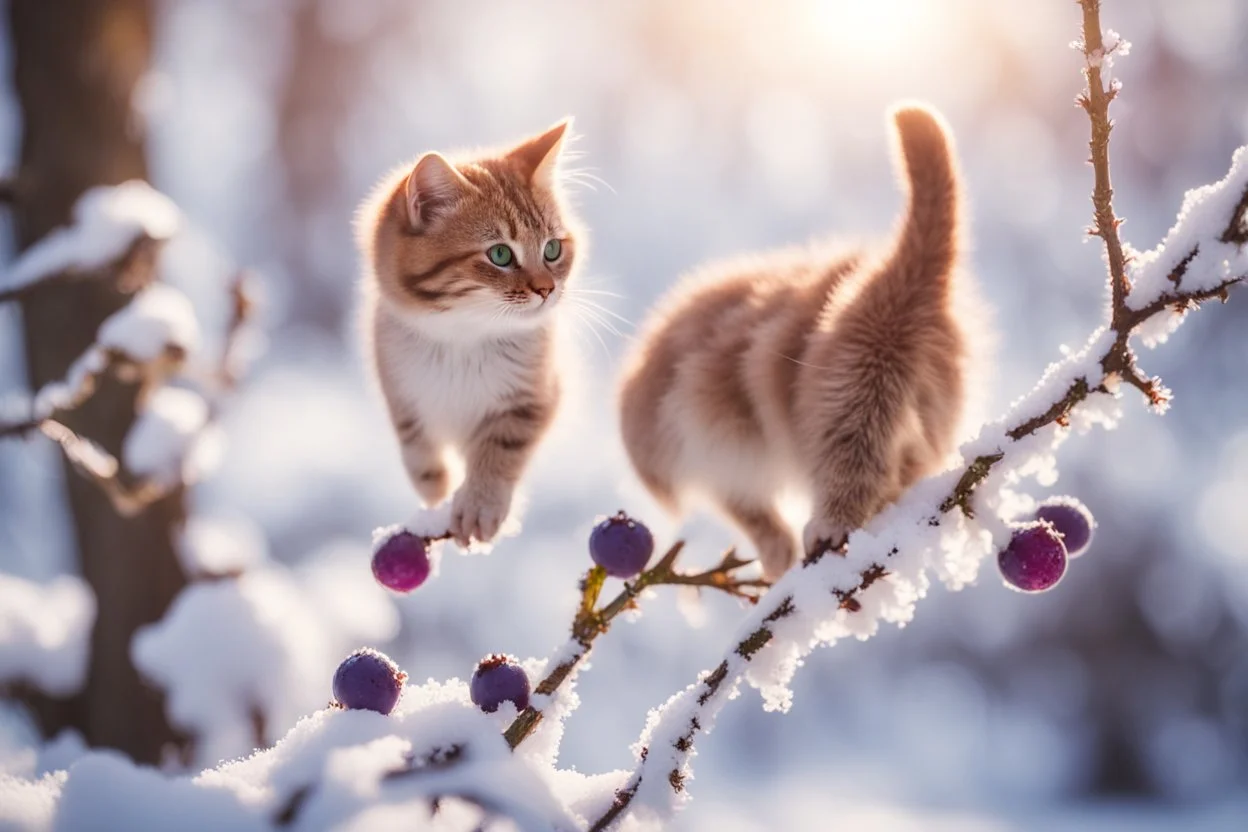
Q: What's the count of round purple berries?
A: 6